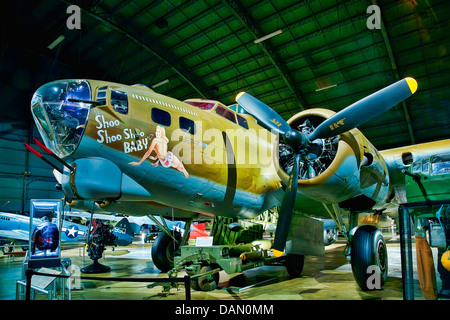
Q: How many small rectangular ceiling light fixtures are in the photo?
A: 4